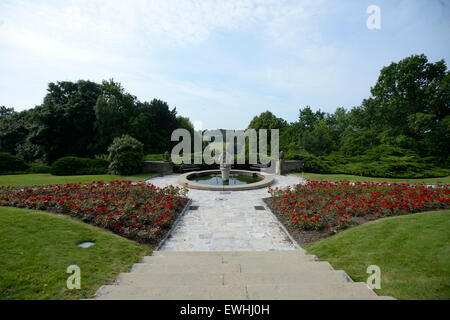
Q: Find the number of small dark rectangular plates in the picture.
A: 2